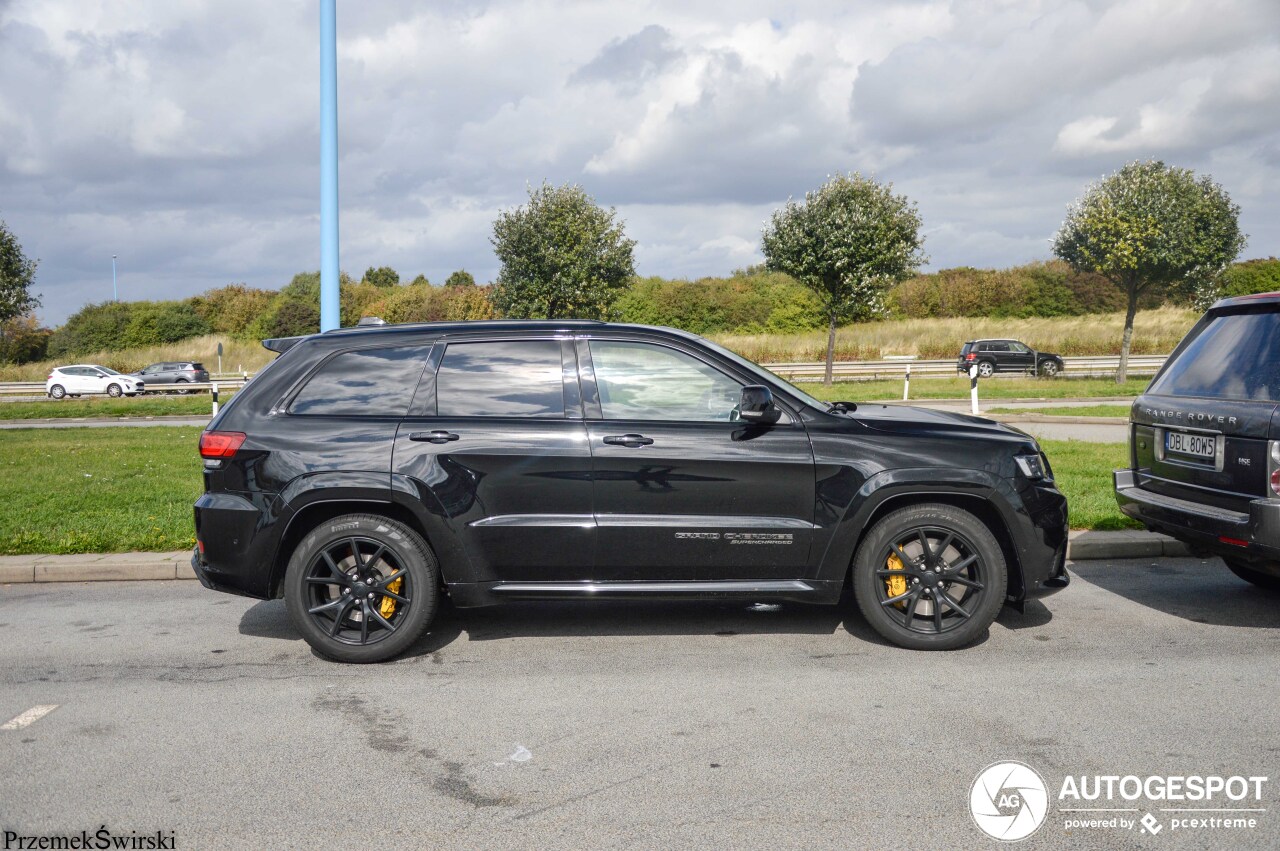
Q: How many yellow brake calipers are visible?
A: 2